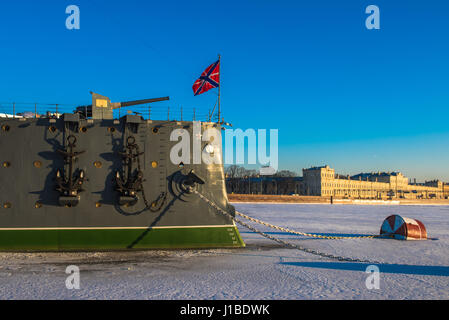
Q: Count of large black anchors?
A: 2